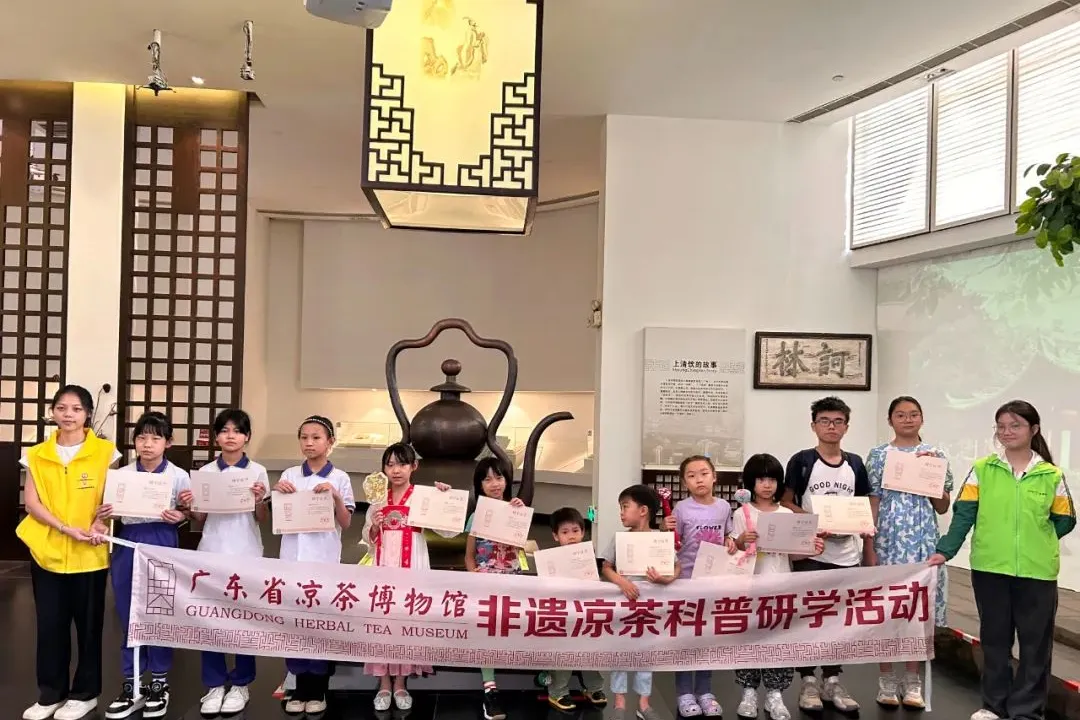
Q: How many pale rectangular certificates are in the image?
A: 11